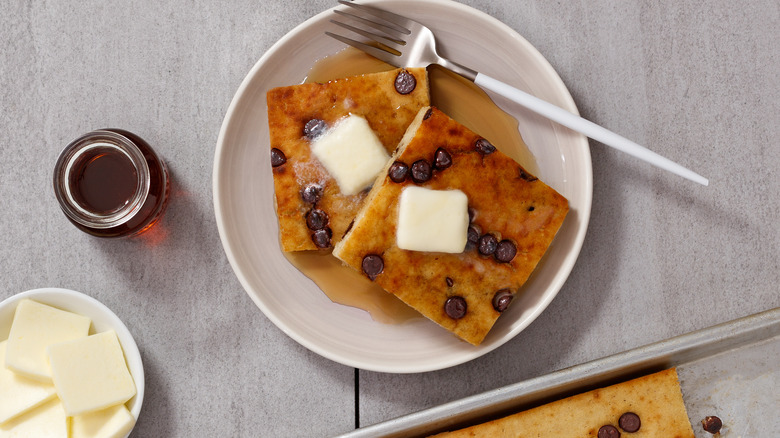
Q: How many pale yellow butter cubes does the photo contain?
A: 7